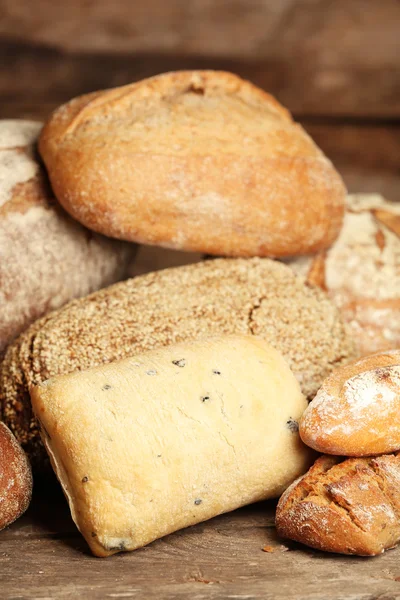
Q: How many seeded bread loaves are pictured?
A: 1